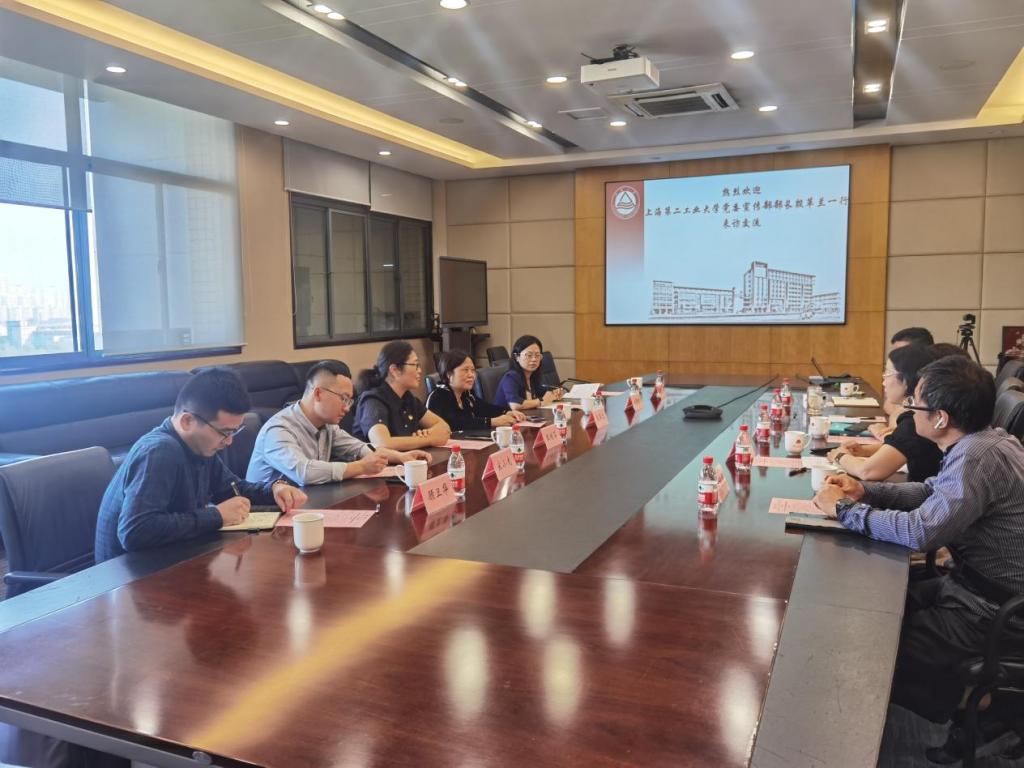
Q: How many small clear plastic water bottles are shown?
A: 11